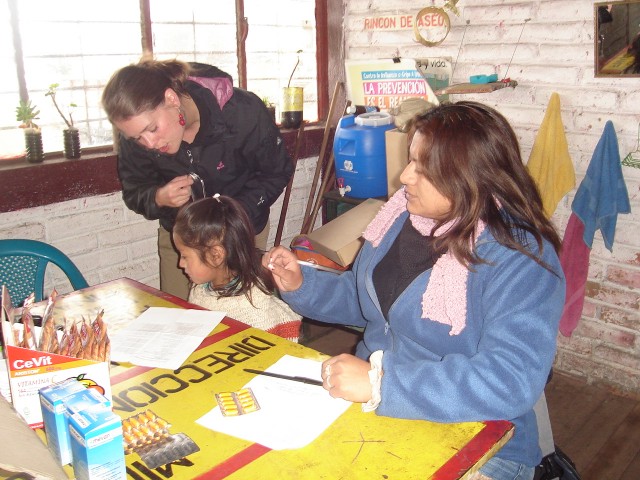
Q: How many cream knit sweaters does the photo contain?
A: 1